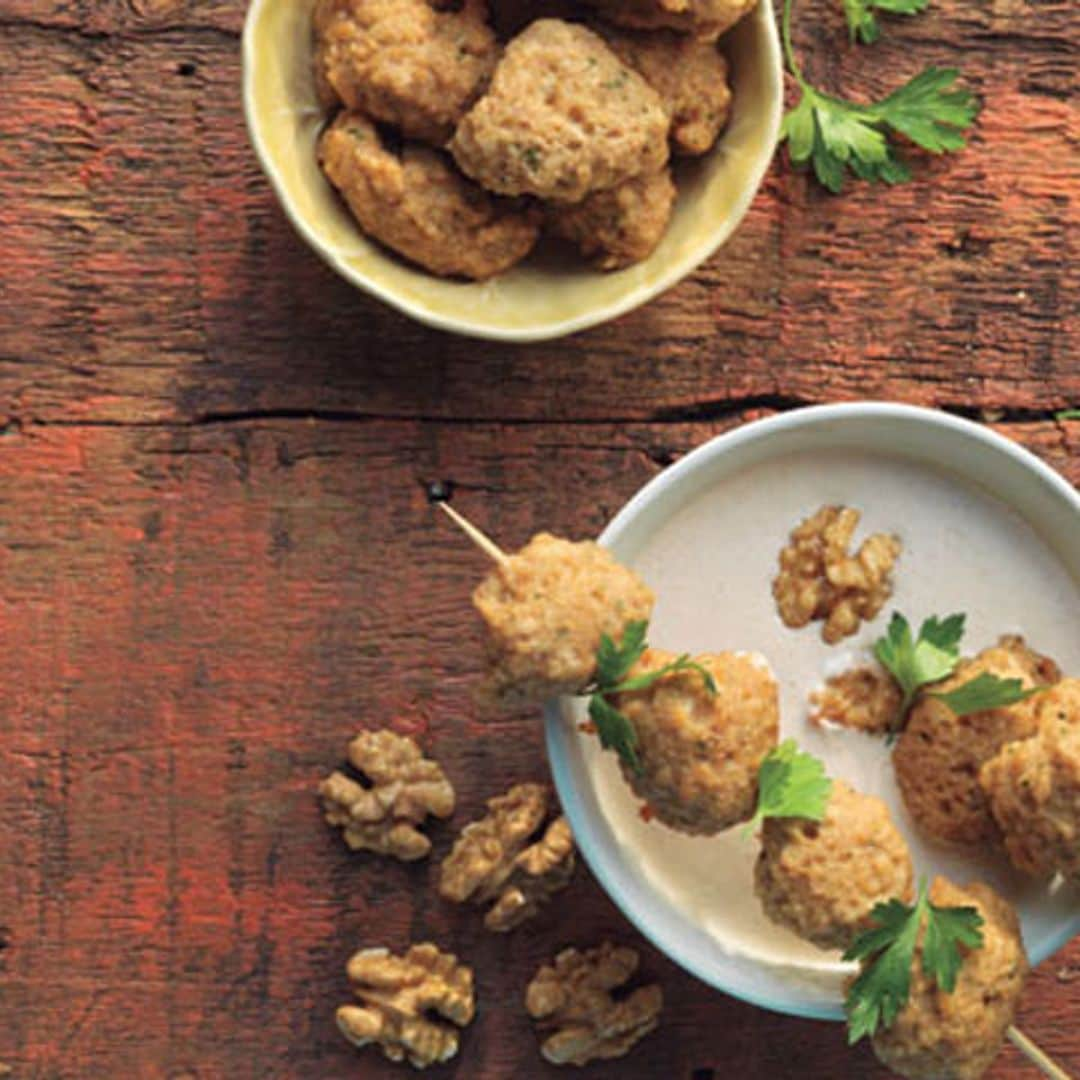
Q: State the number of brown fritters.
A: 12